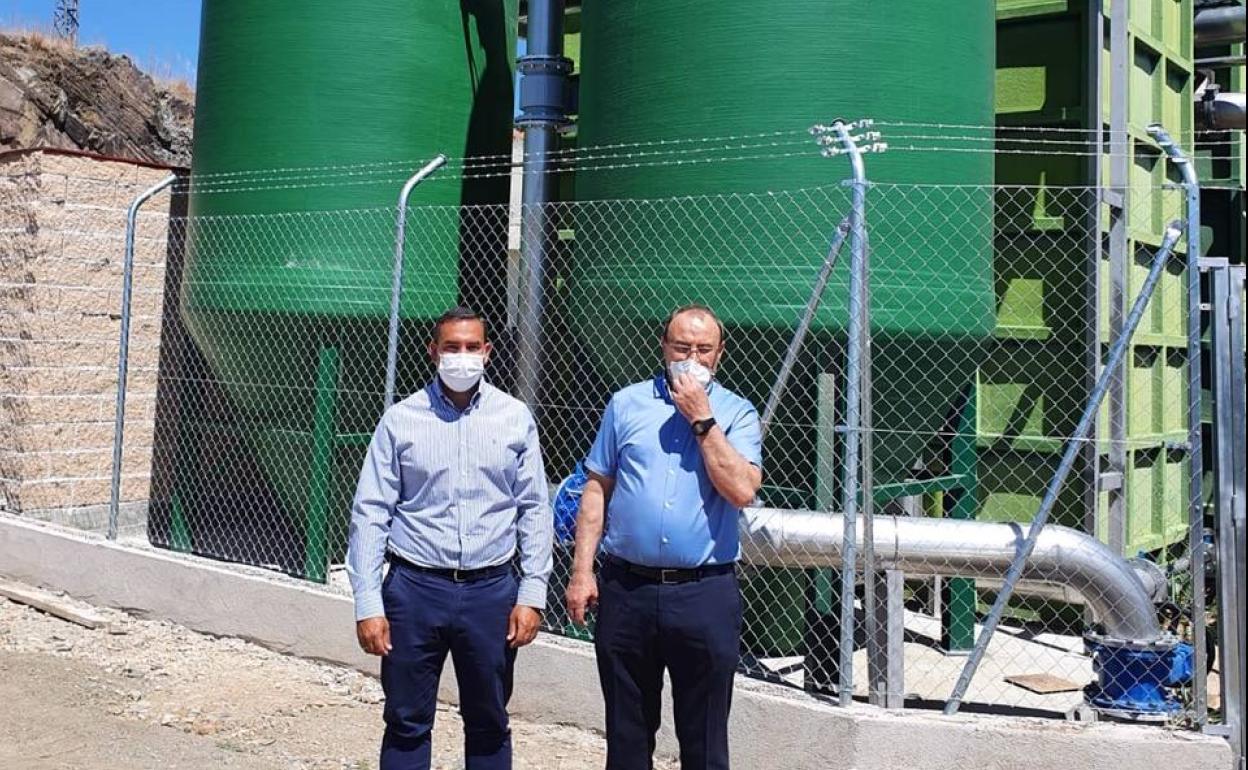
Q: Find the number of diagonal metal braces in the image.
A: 2